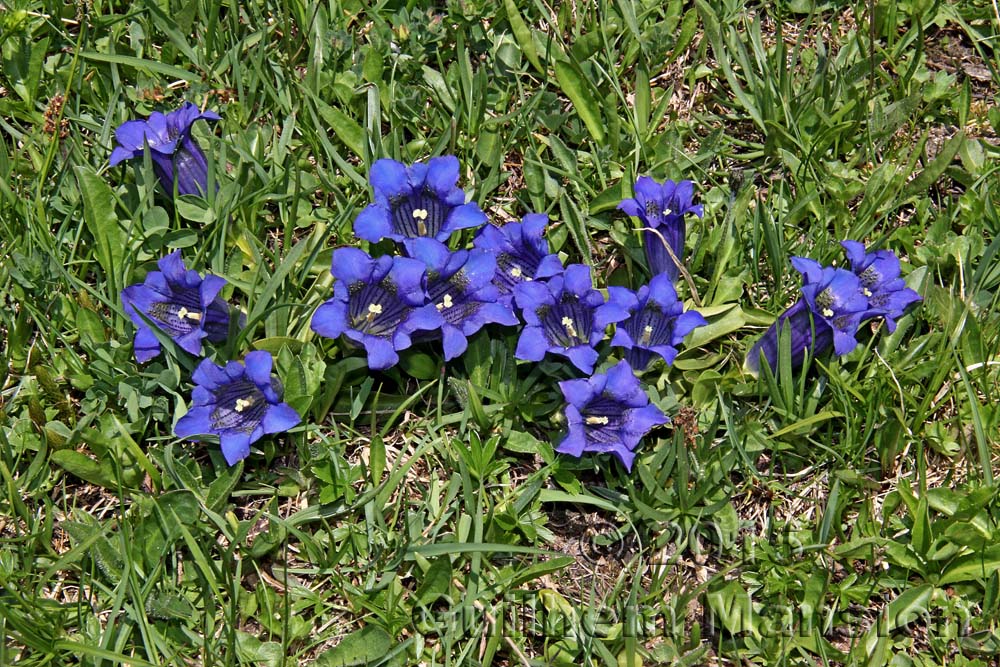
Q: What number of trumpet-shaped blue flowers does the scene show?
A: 13